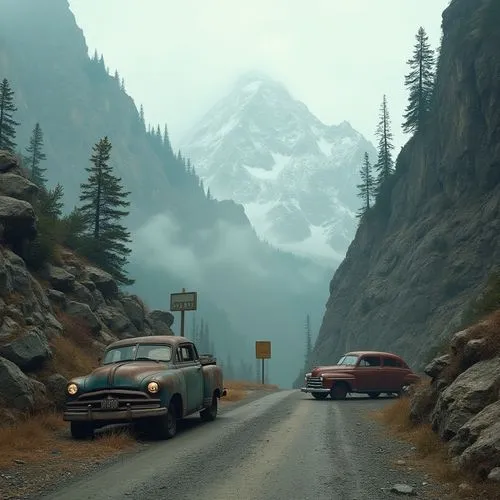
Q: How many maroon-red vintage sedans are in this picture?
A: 1